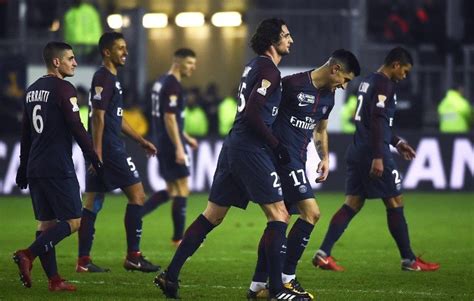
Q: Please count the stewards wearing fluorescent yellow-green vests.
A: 6